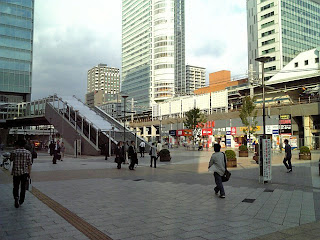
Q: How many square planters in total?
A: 4